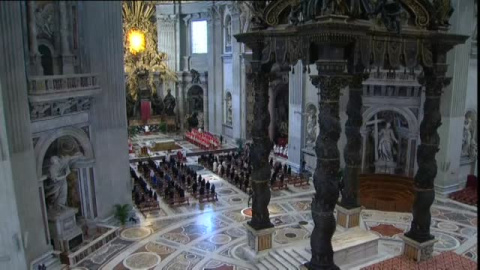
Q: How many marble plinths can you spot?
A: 3